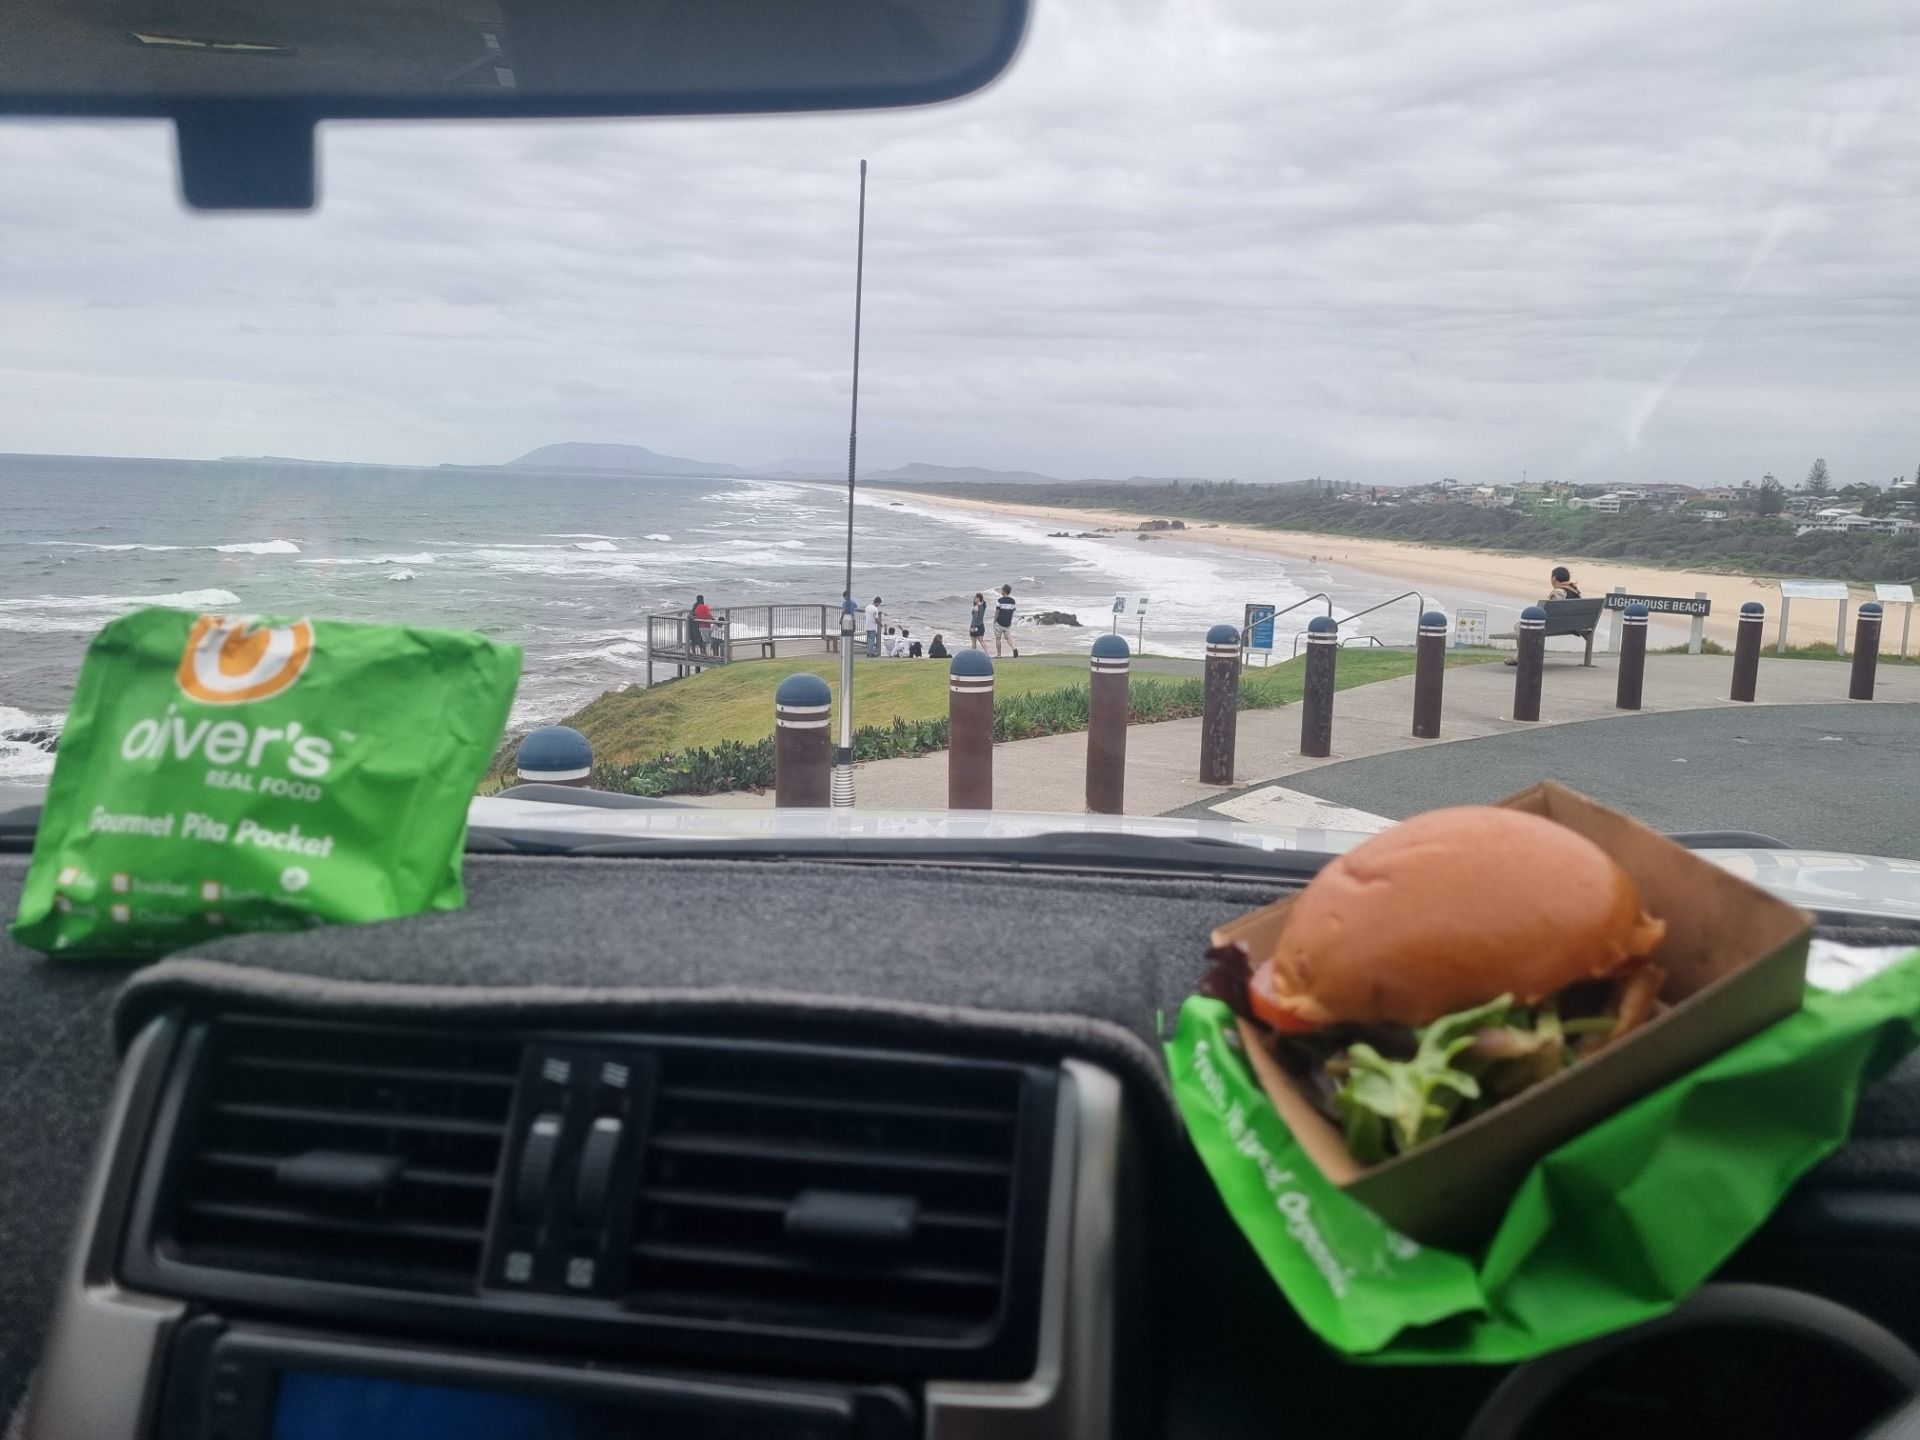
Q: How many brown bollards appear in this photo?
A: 11